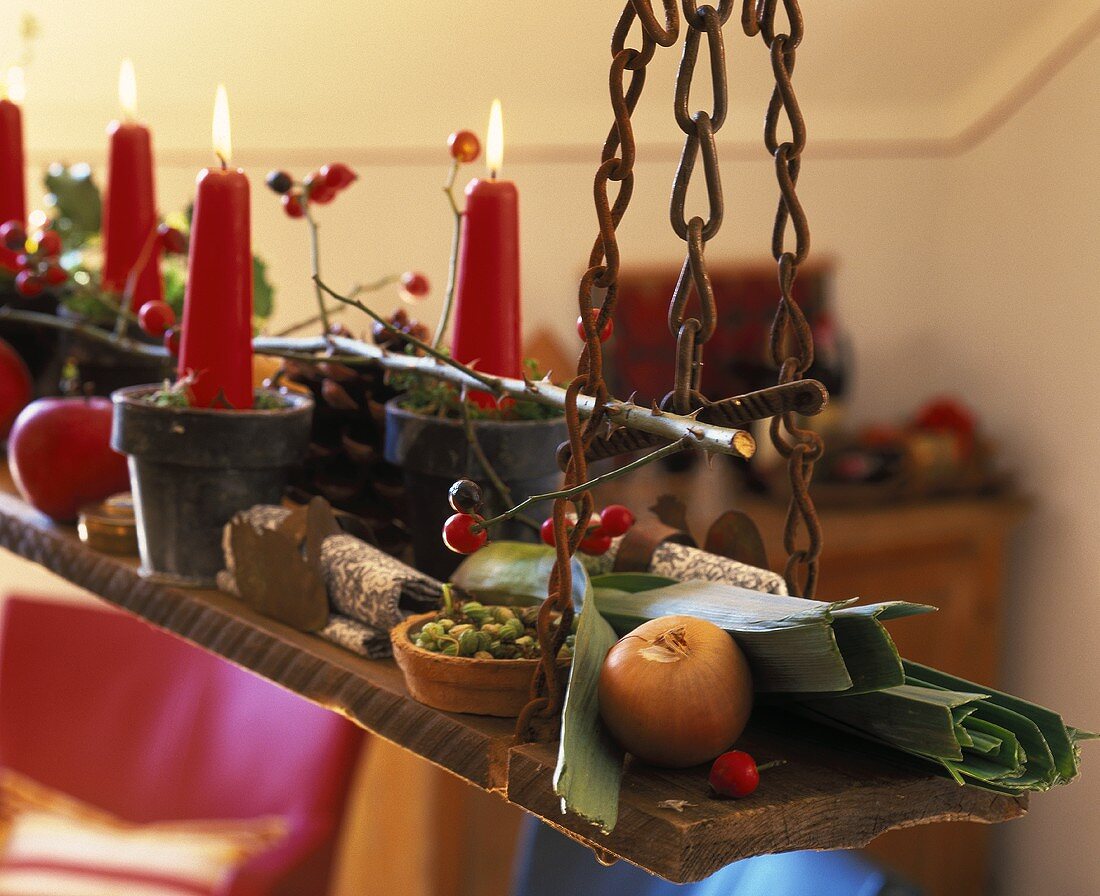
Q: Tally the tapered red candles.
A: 4